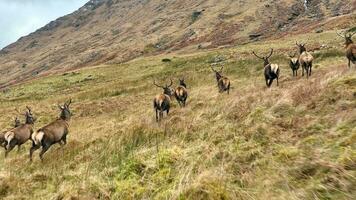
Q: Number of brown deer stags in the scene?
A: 10